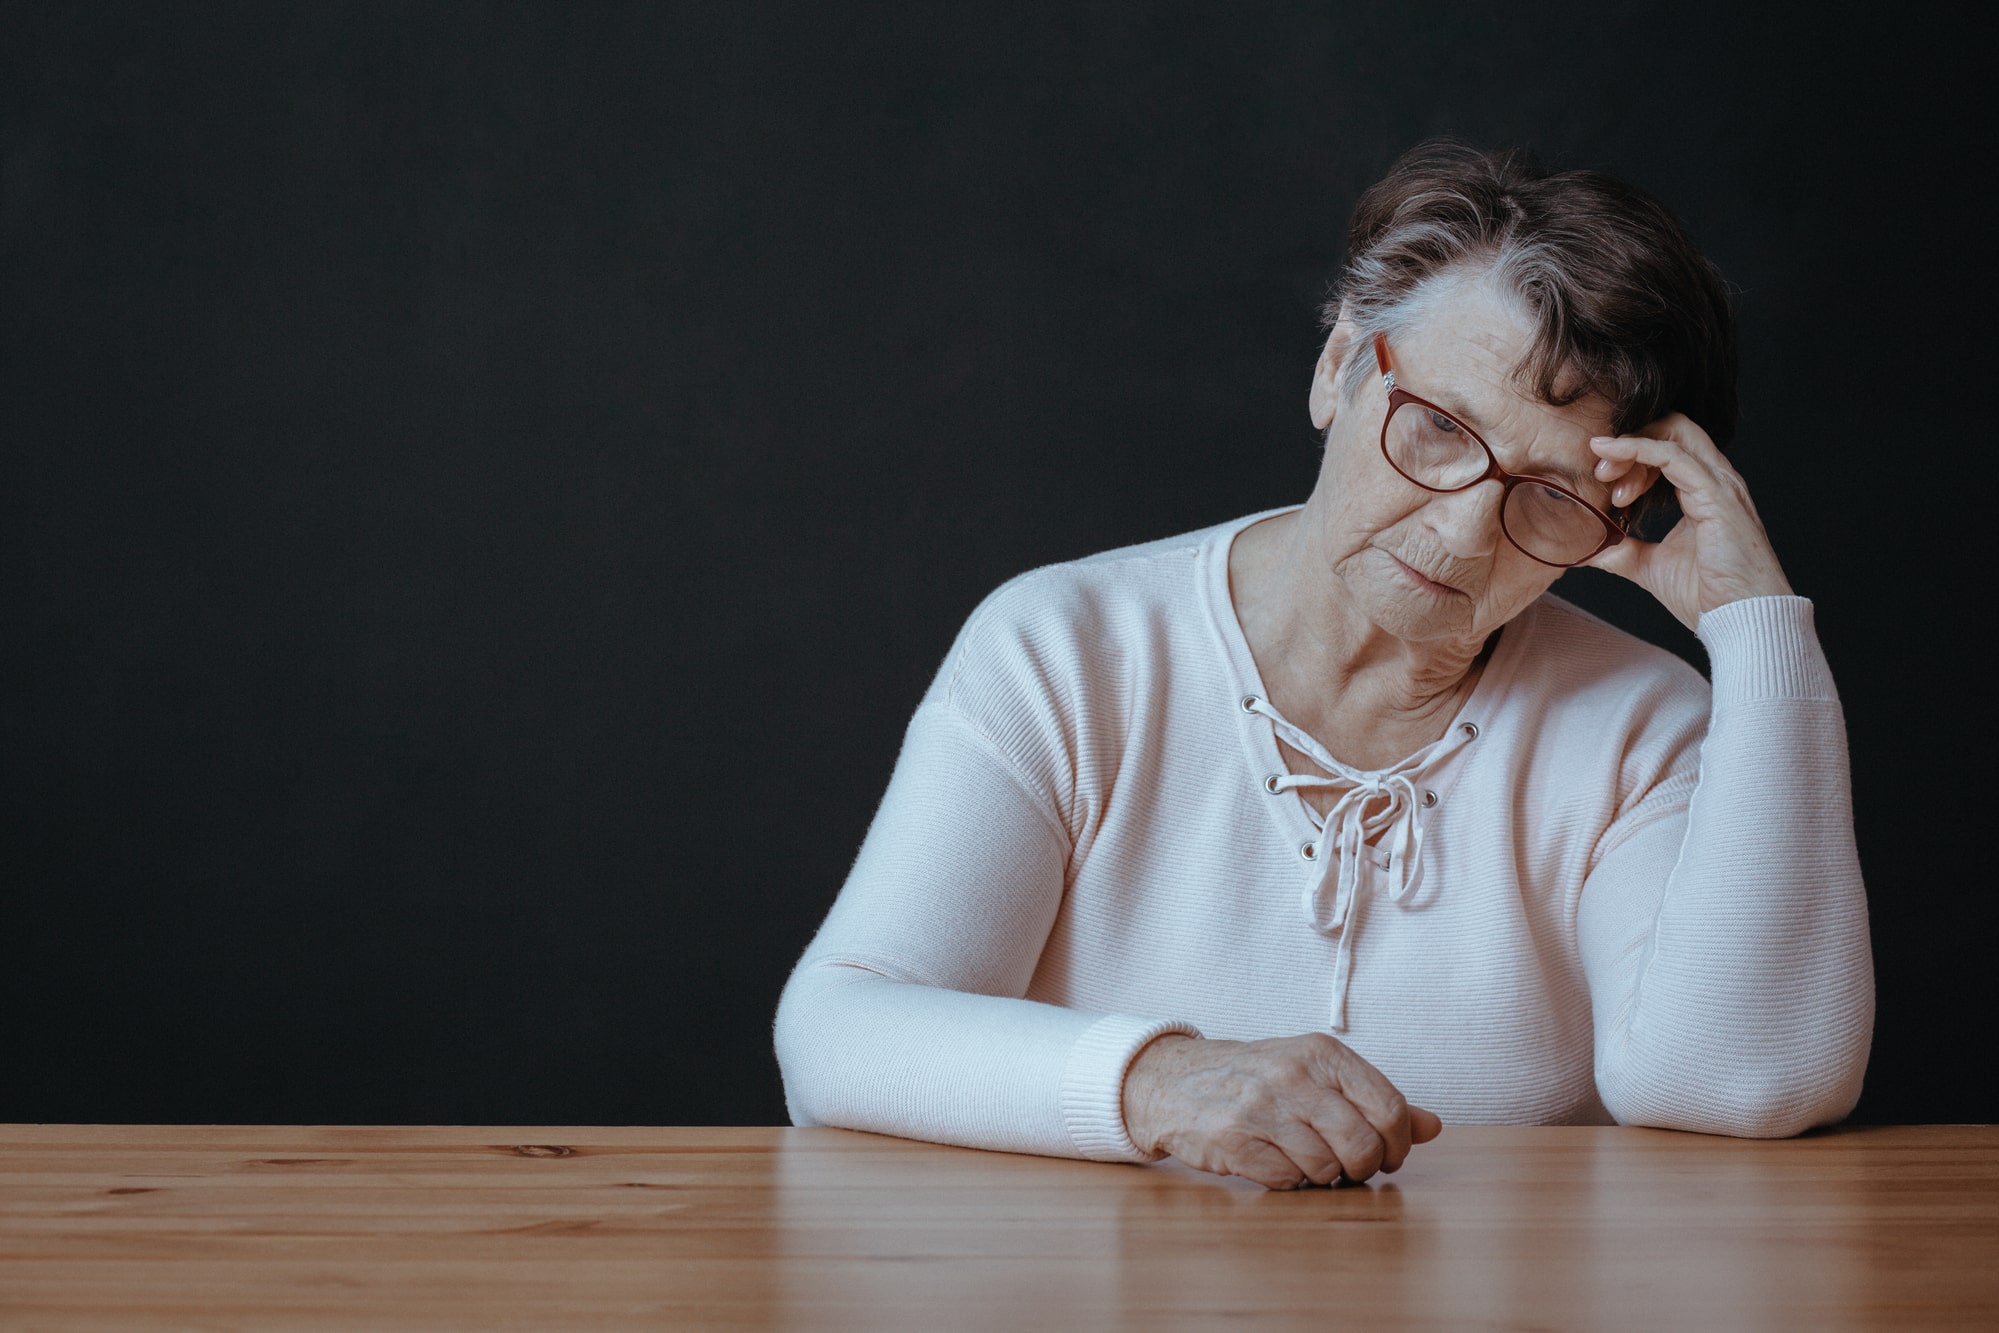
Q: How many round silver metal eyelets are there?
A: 6